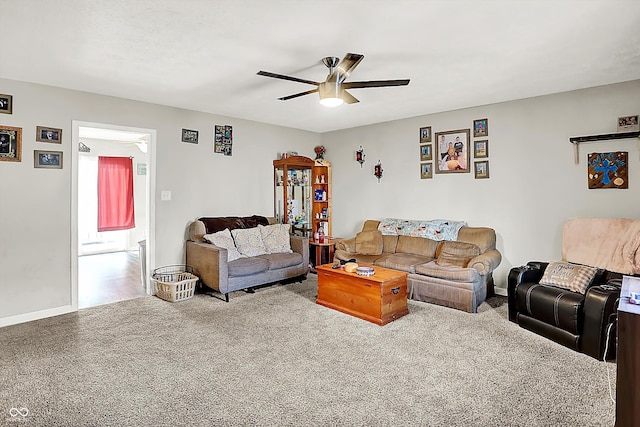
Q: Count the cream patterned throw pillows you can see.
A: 3